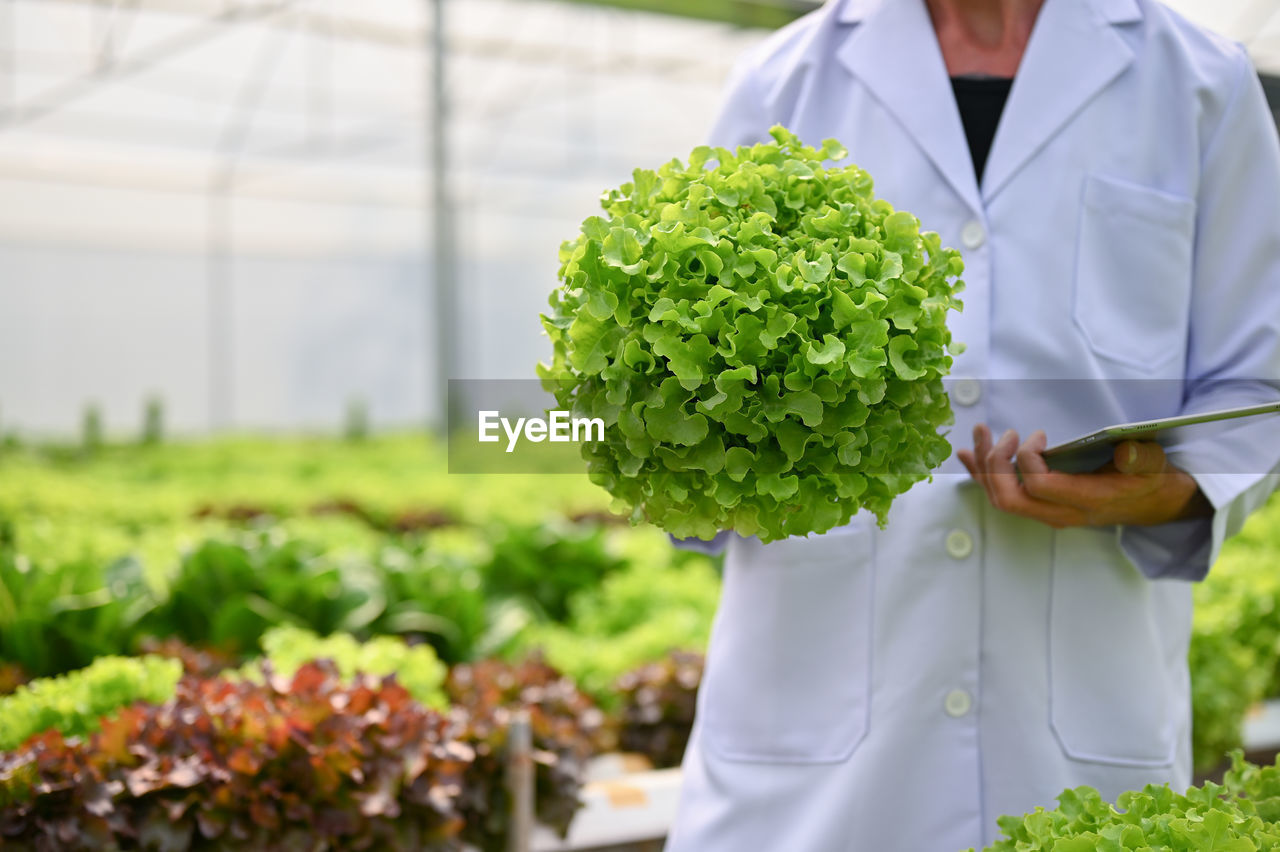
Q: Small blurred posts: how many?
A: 3